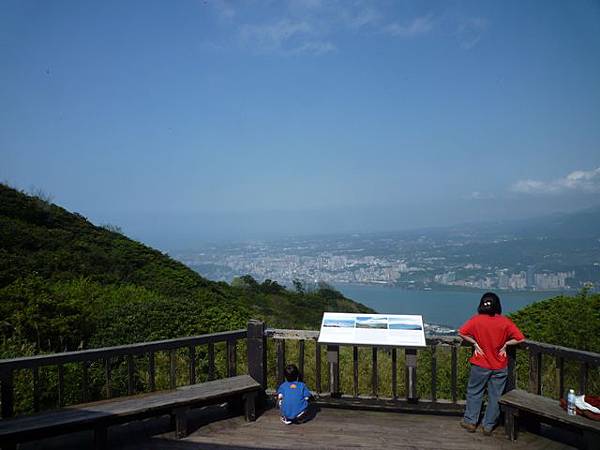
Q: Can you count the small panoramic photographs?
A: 3